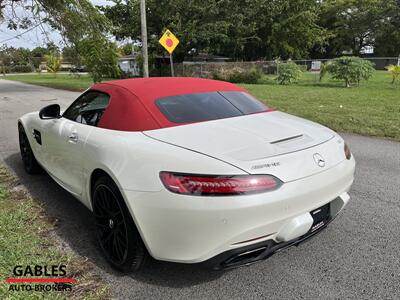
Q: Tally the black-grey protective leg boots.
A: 0